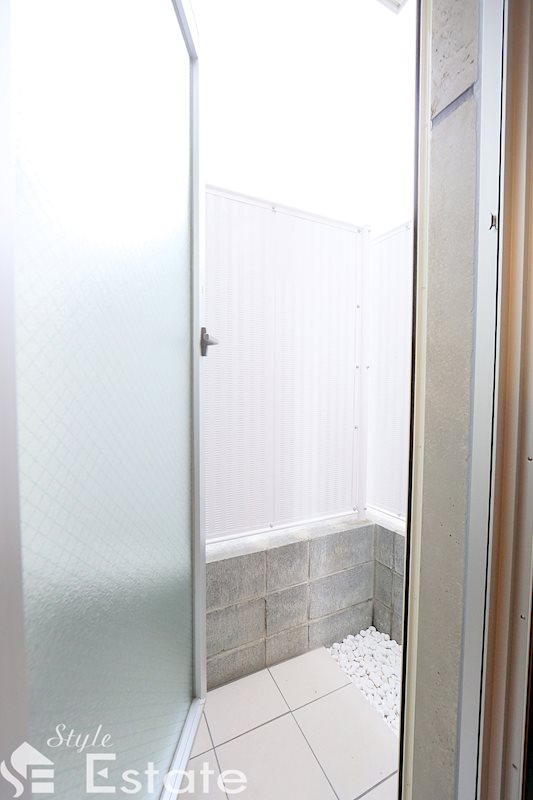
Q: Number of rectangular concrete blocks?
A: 15